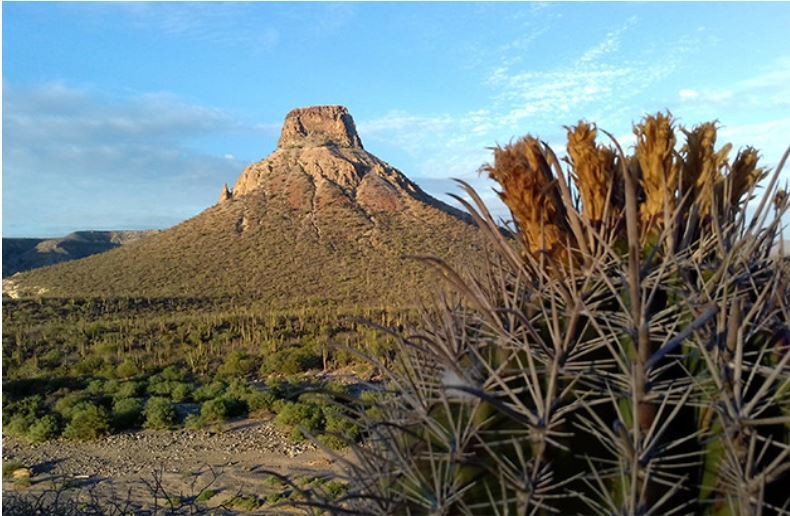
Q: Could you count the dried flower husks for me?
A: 5